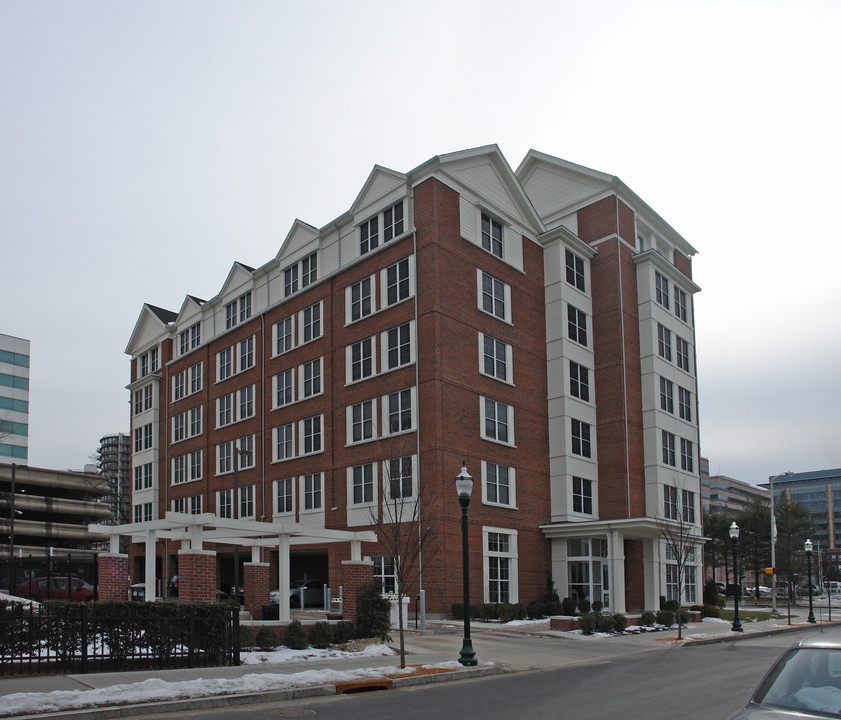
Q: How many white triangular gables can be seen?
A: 7